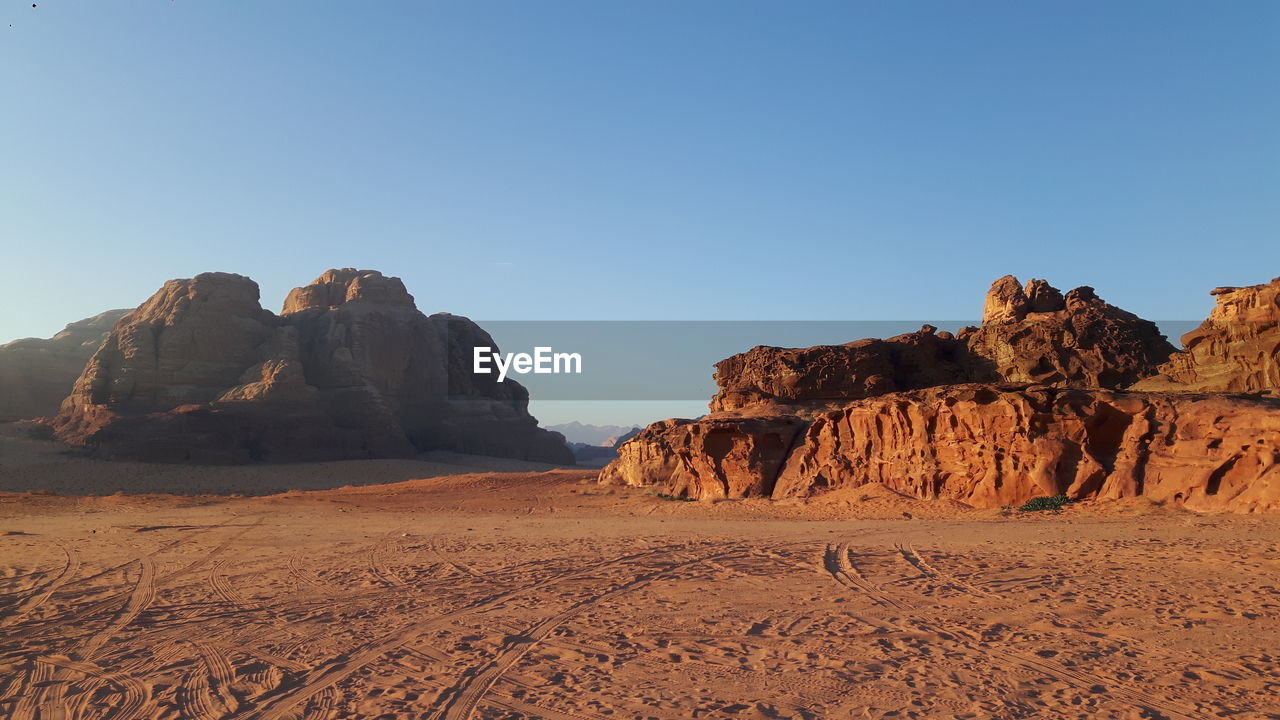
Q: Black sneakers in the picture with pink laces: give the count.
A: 0